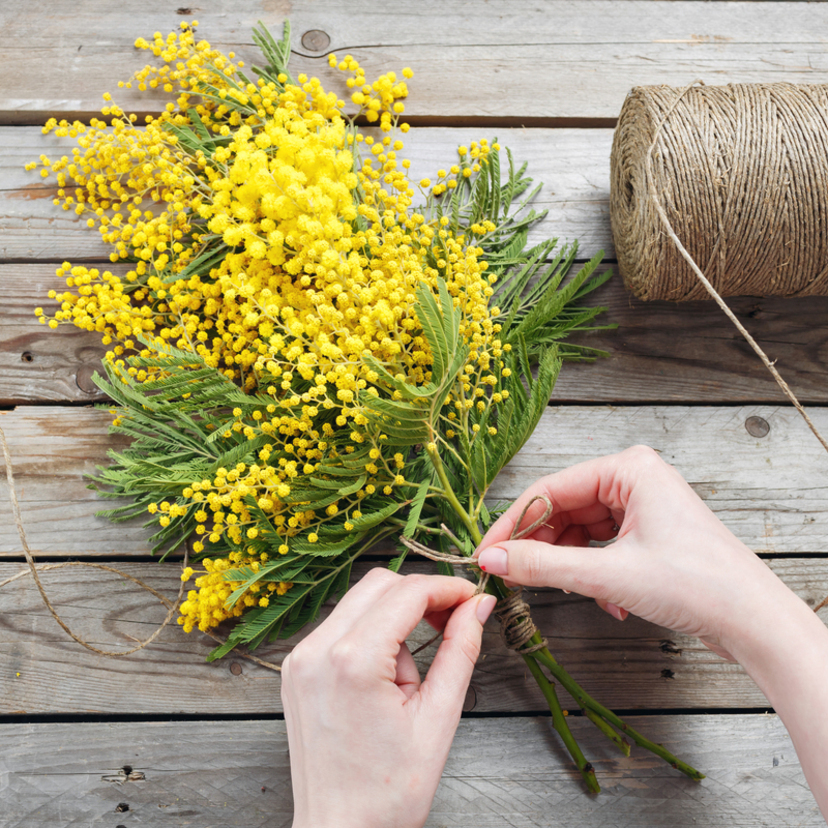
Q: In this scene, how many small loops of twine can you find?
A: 2